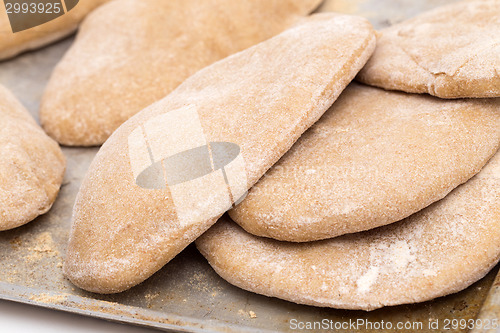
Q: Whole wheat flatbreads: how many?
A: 7